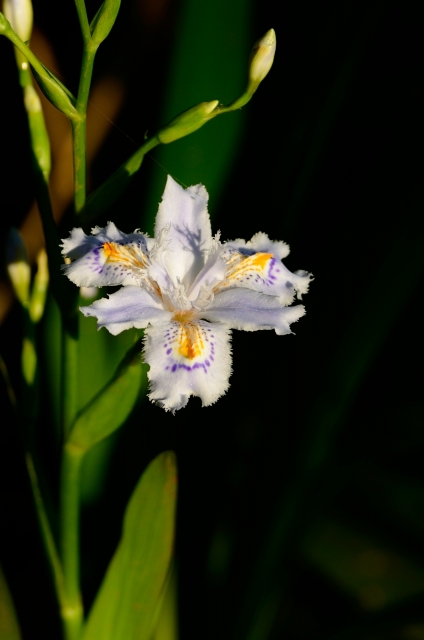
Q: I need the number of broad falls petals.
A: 3